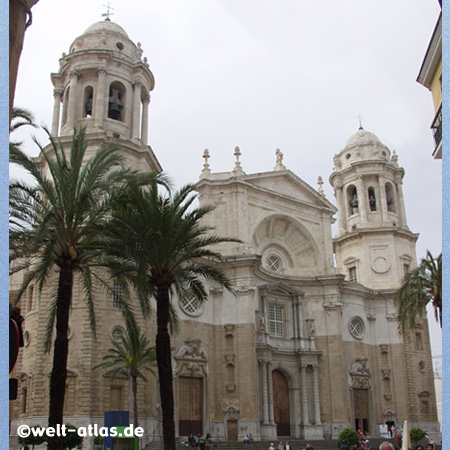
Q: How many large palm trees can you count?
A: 2